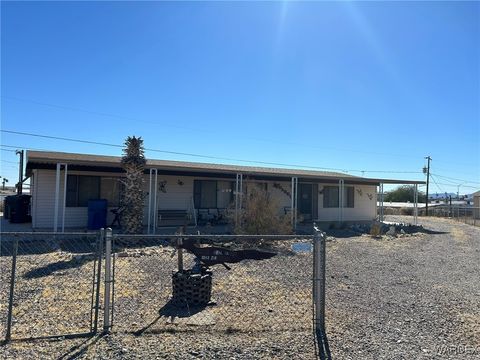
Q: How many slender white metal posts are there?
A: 14